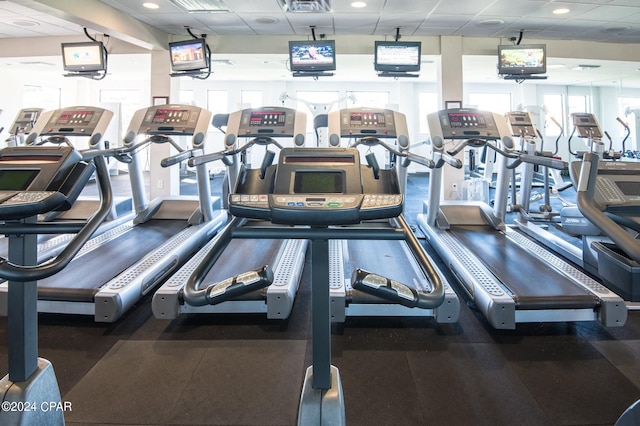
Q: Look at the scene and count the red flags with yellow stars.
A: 0